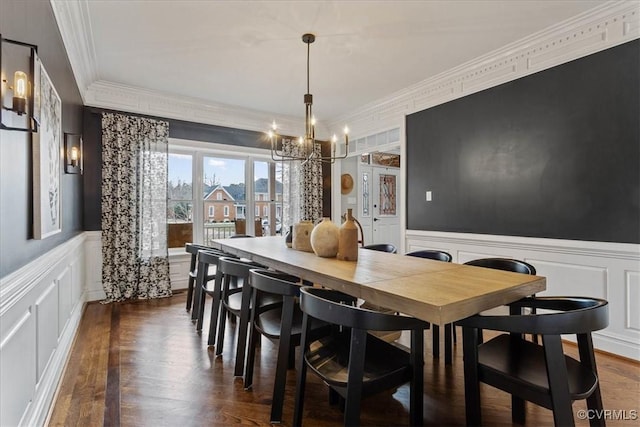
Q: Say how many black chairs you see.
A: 10